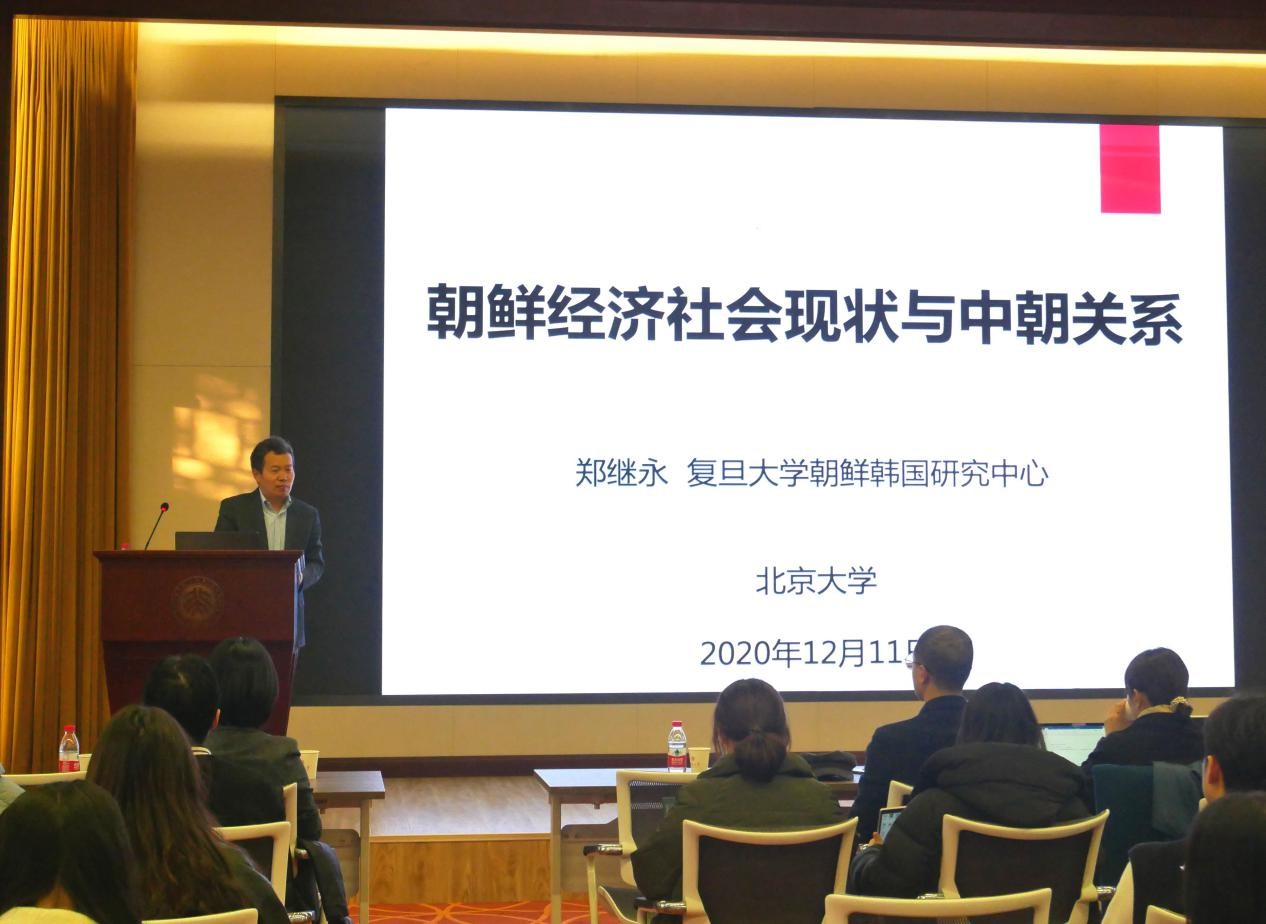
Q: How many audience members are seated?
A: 10